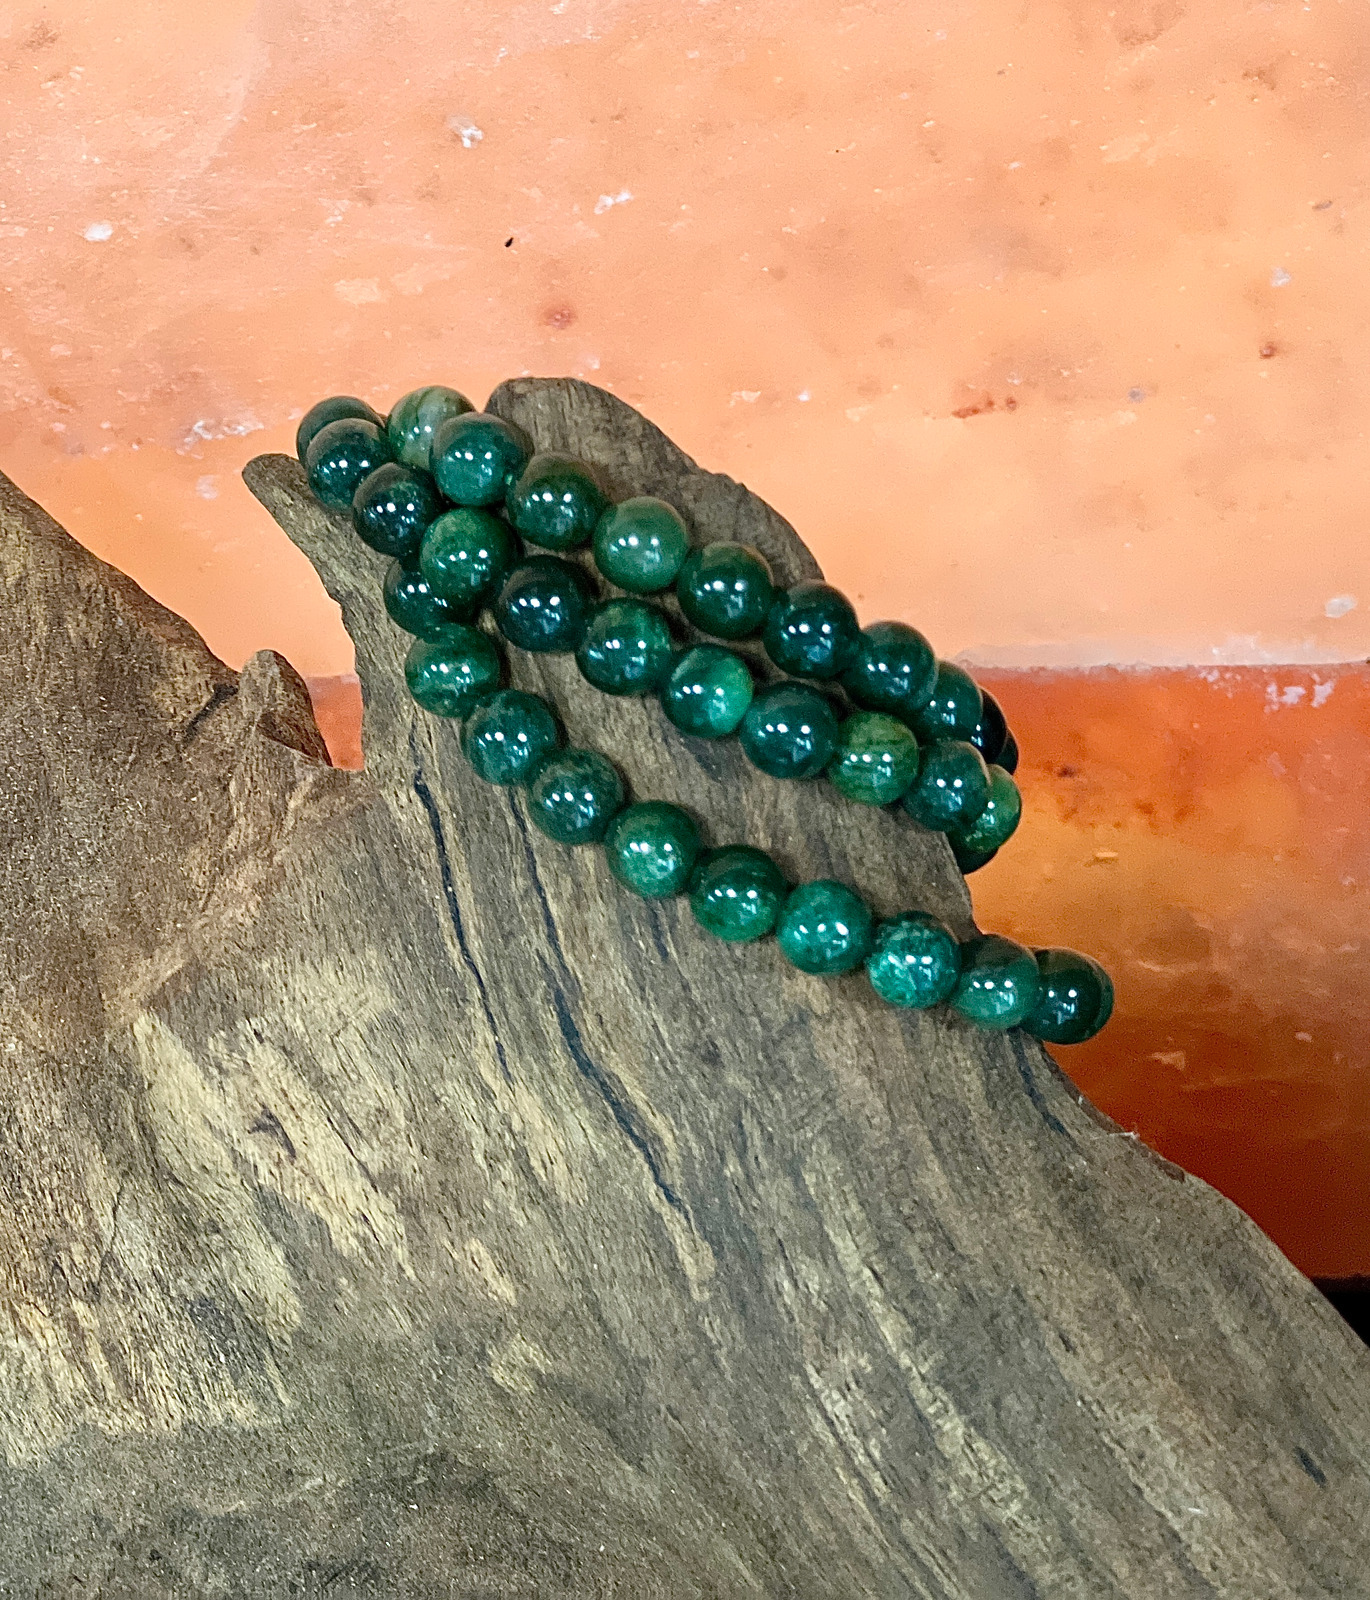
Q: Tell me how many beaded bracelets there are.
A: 3